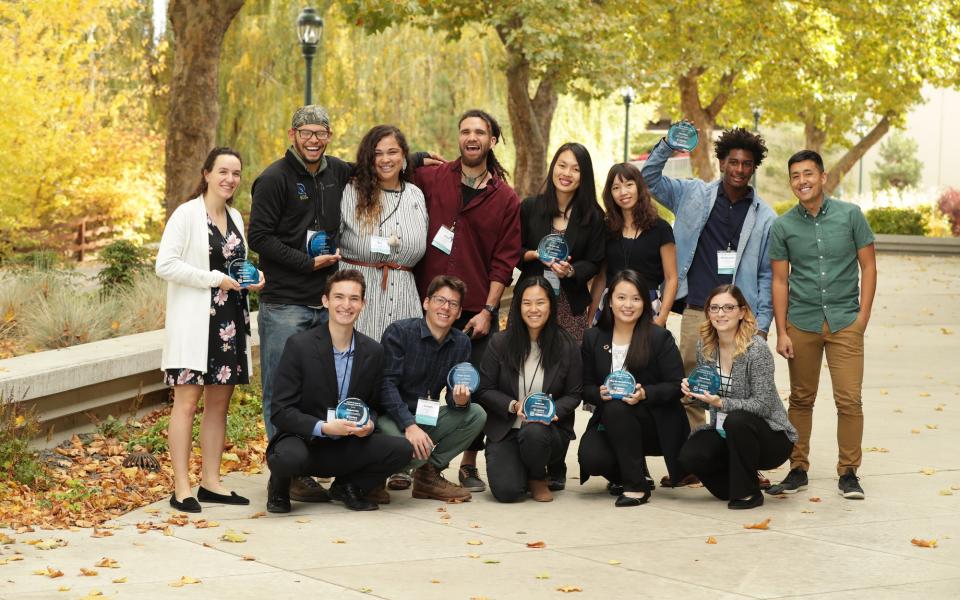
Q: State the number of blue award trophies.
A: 9